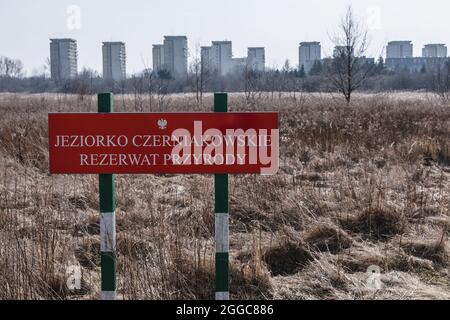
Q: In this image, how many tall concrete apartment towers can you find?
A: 11